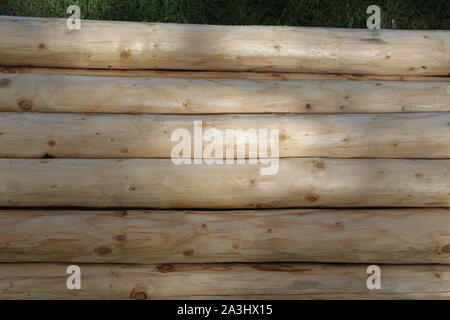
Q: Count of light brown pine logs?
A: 6